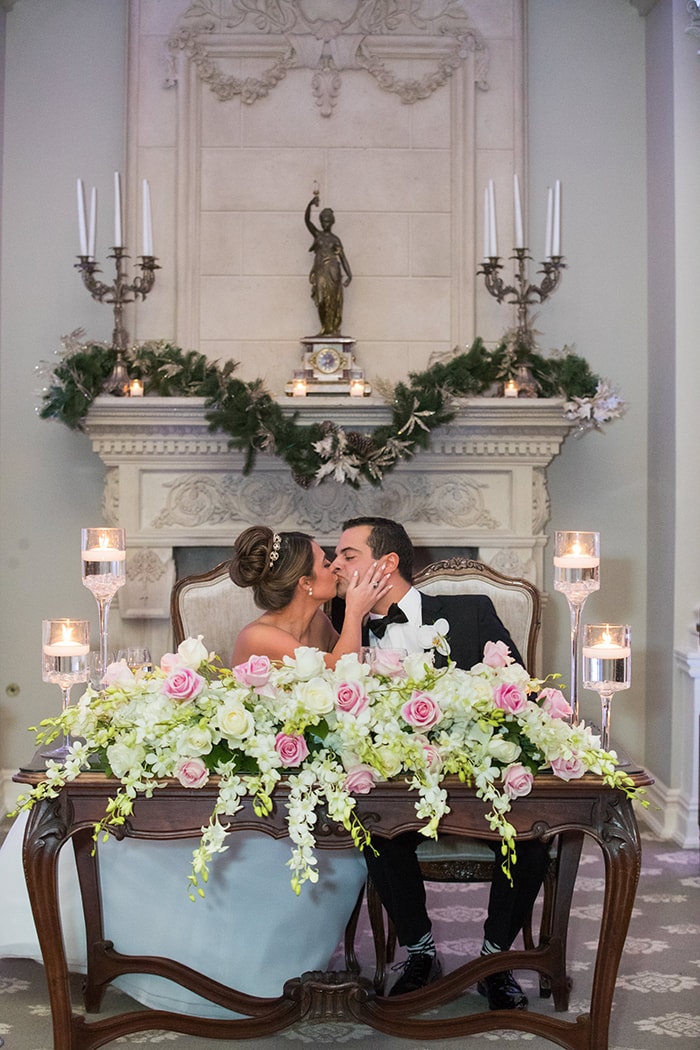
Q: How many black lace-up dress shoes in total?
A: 2